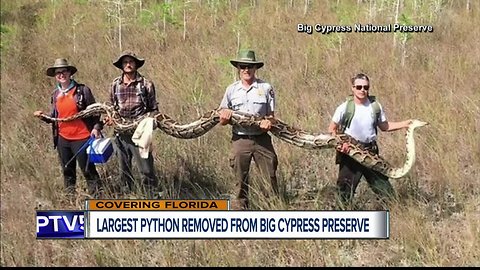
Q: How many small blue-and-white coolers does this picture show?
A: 1